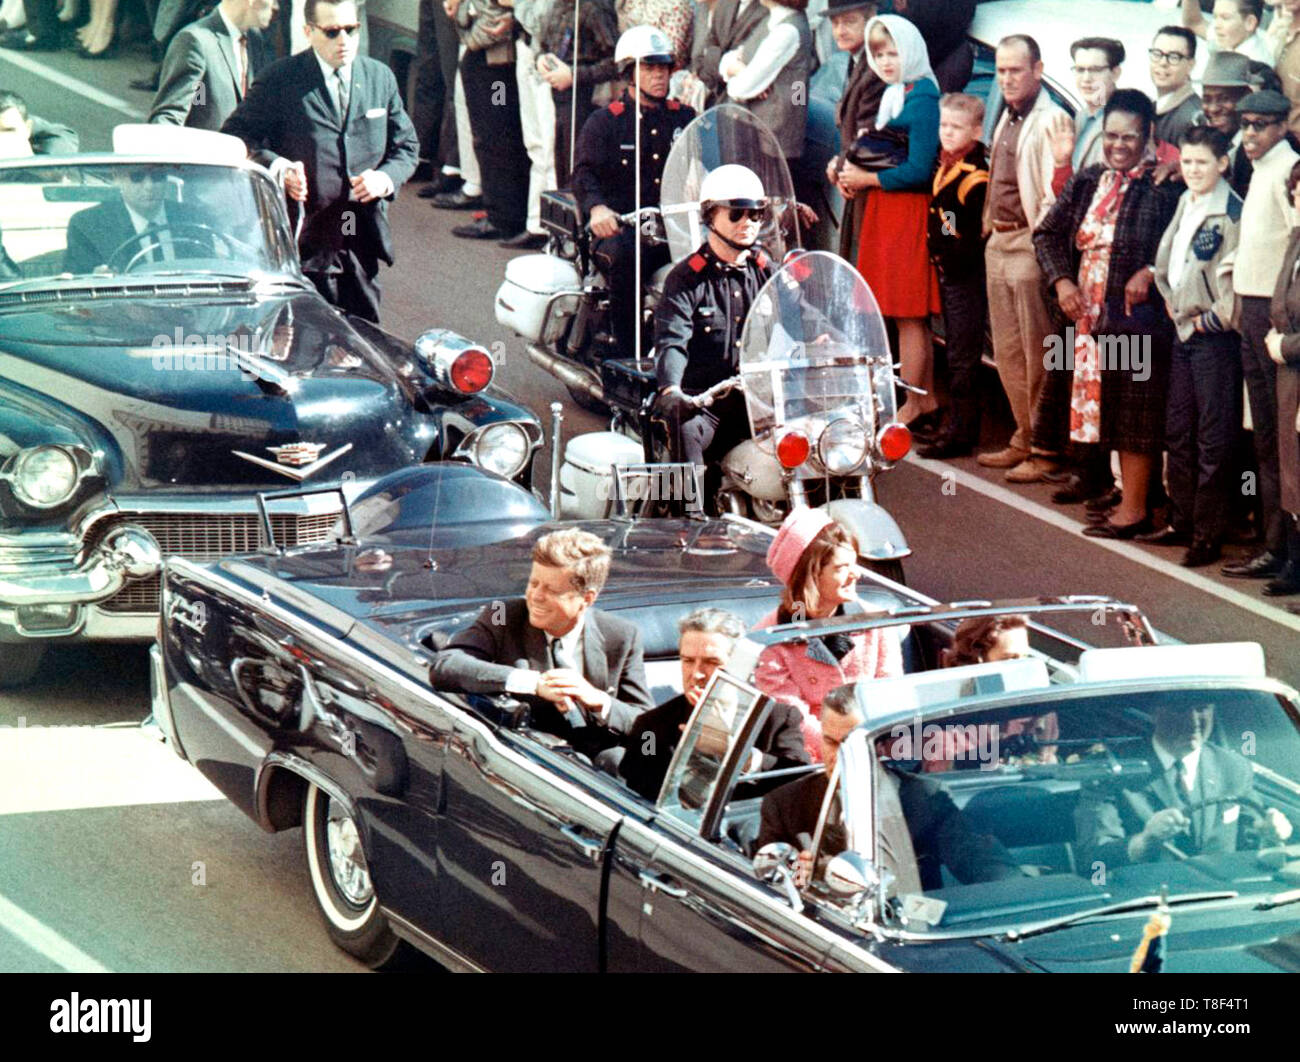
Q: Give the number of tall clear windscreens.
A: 2